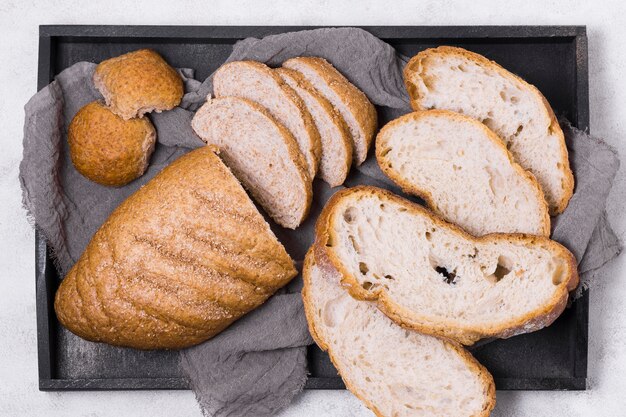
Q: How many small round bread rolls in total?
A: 2